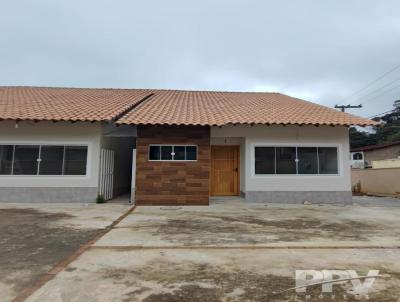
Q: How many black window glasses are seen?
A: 12